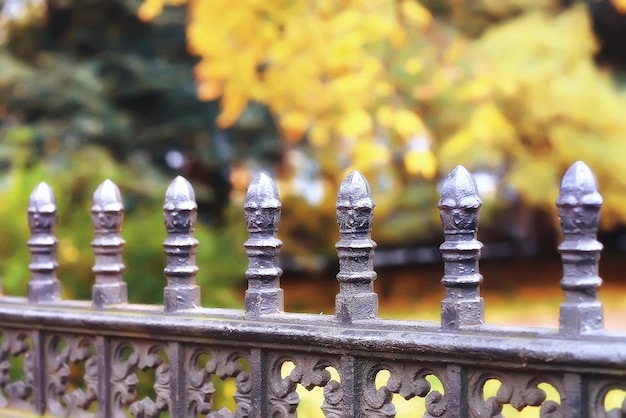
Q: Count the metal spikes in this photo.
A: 7